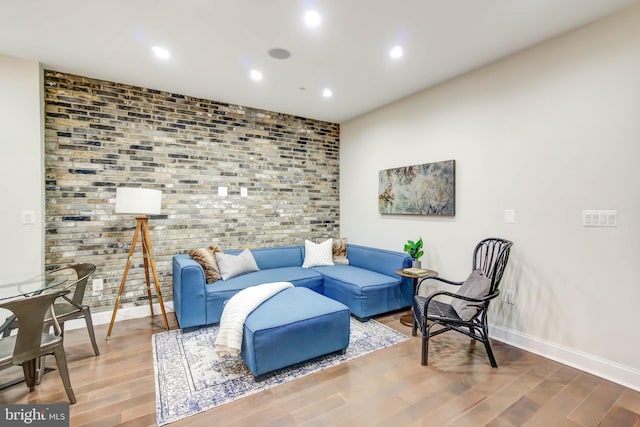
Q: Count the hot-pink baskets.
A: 0